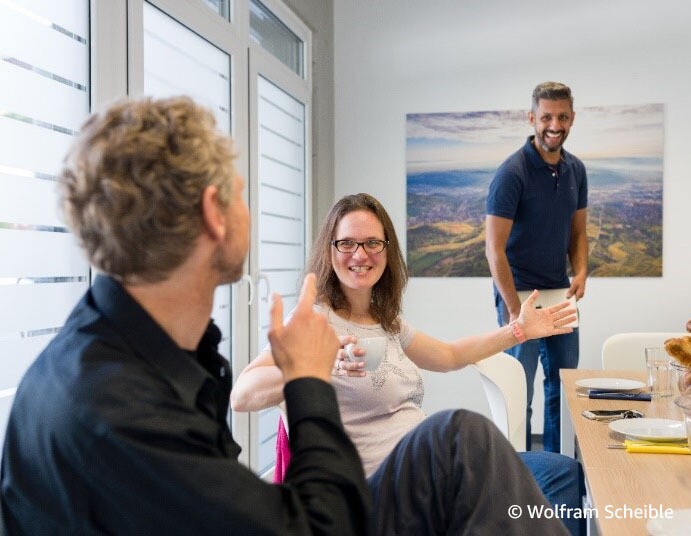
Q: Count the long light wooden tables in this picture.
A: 1